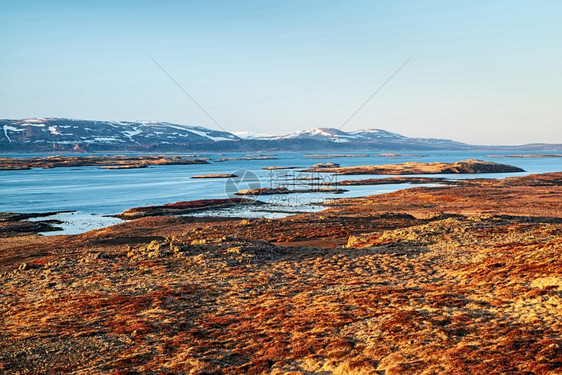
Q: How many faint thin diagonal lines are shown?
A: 2